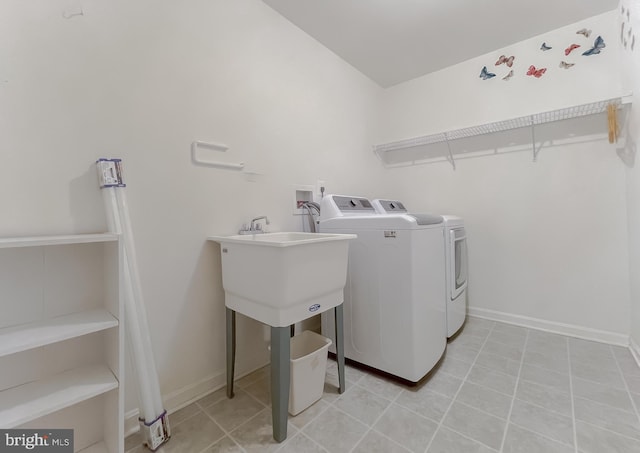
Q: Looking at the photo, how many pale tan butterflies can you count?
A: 3